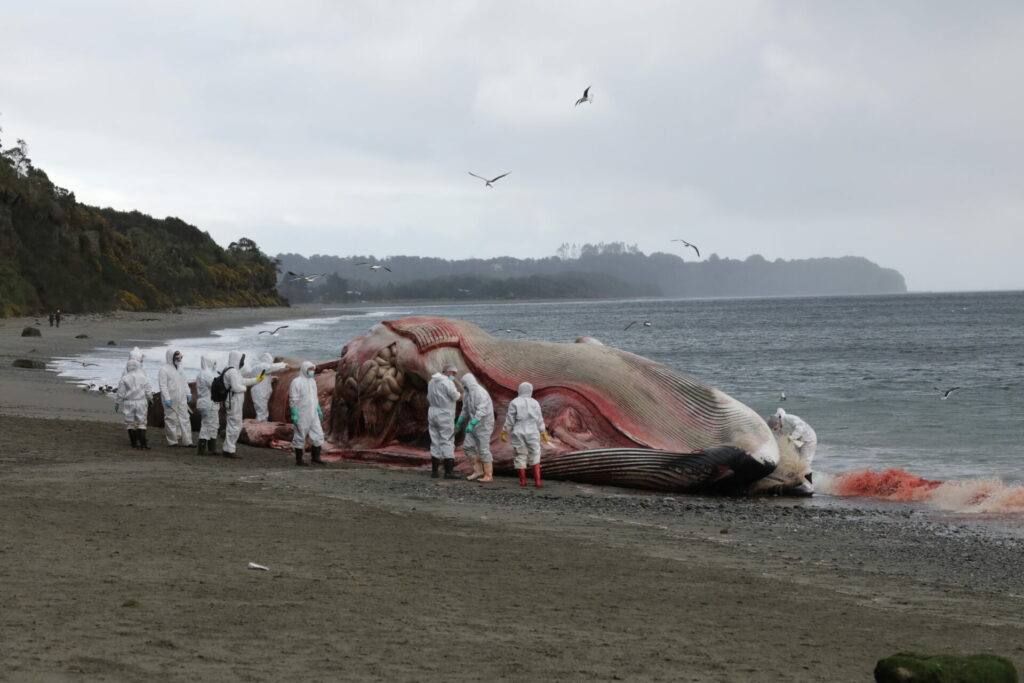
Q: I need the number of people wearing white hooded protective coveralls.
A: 11